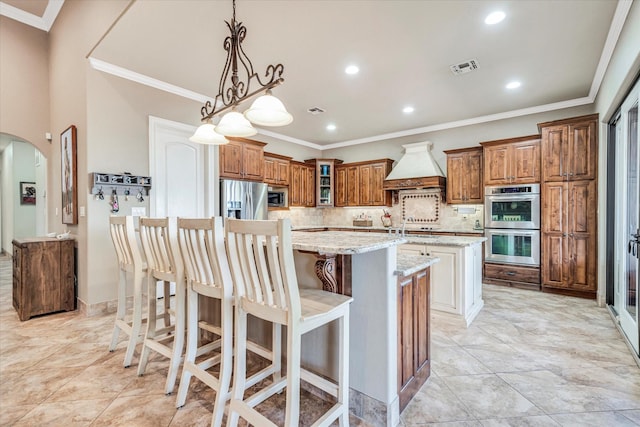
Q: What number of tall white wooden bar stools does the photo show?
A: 4